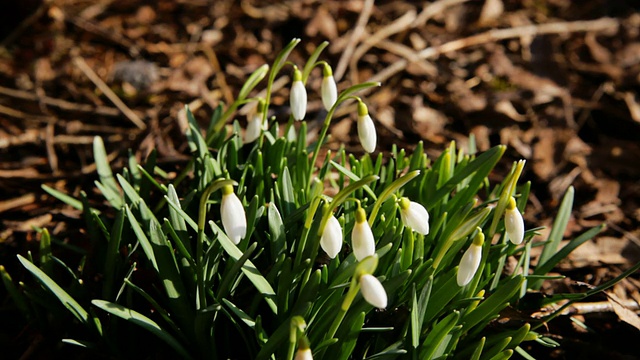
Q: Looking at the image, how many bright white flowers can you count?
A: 12